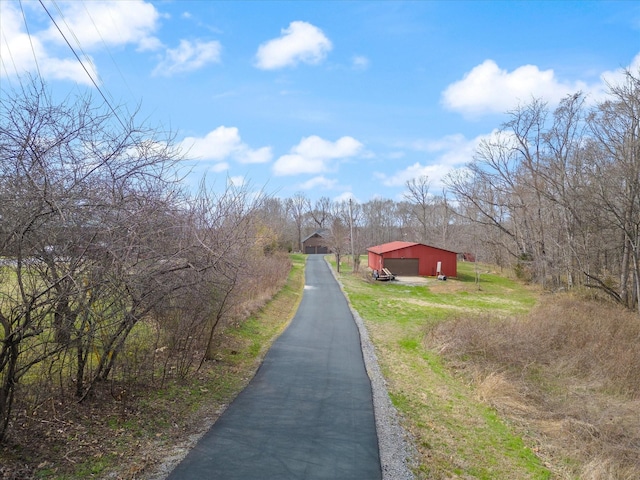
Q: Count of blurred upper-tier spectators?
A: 0